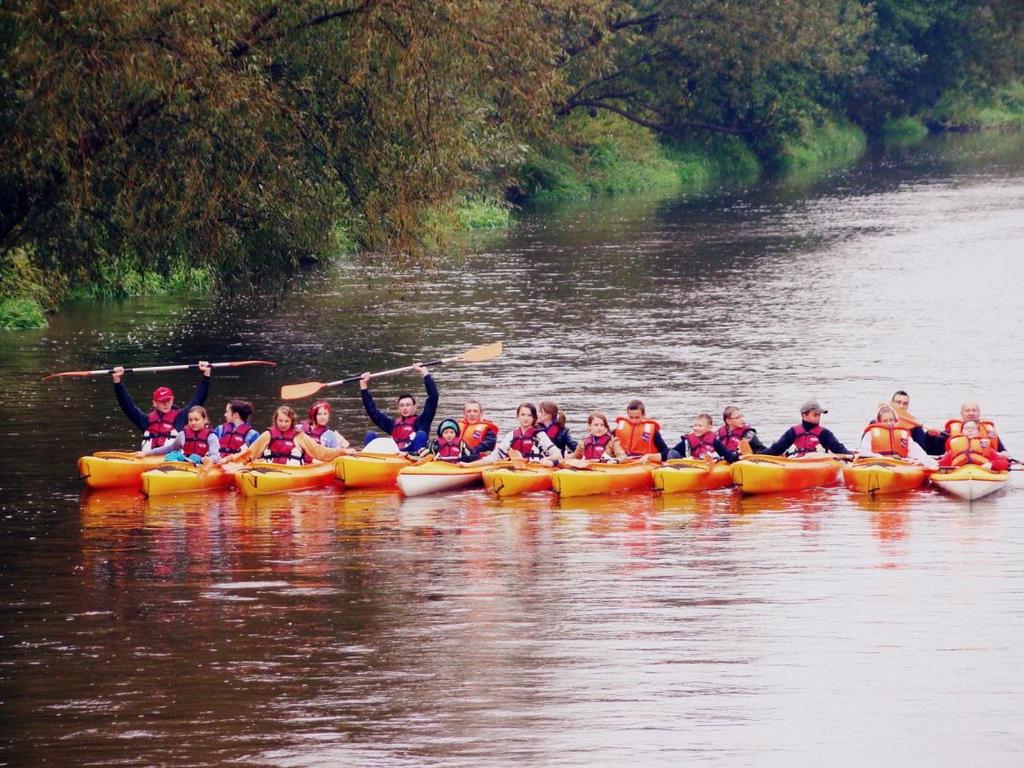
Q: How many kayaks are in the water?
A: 11